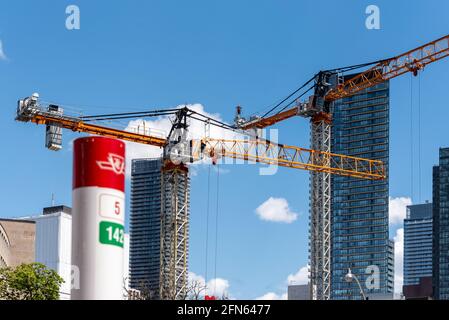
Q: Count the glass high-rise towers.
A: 4